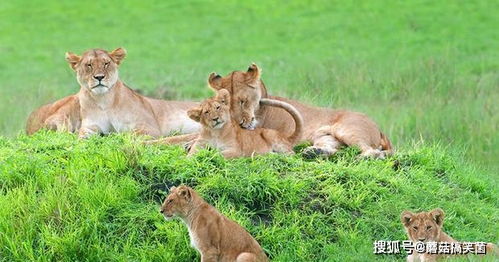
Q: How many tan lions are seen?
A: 5